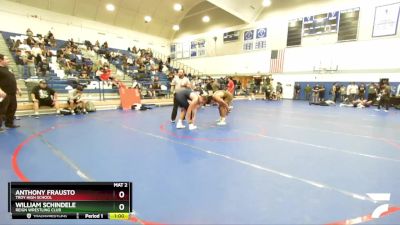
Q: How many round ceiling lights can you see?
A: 6